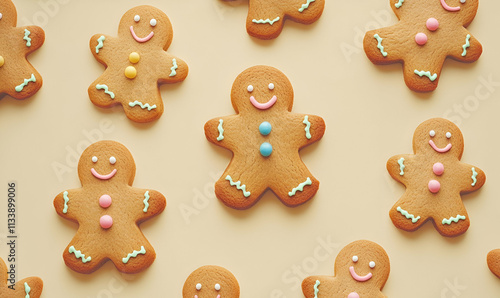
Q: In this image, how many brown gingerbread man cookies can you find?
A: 11